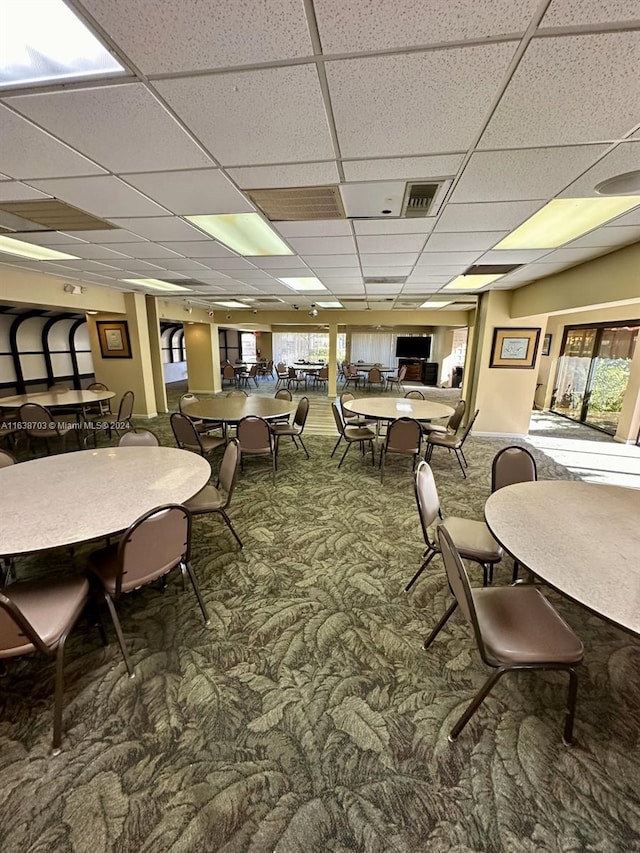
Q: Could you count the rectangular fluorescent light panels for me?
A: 10